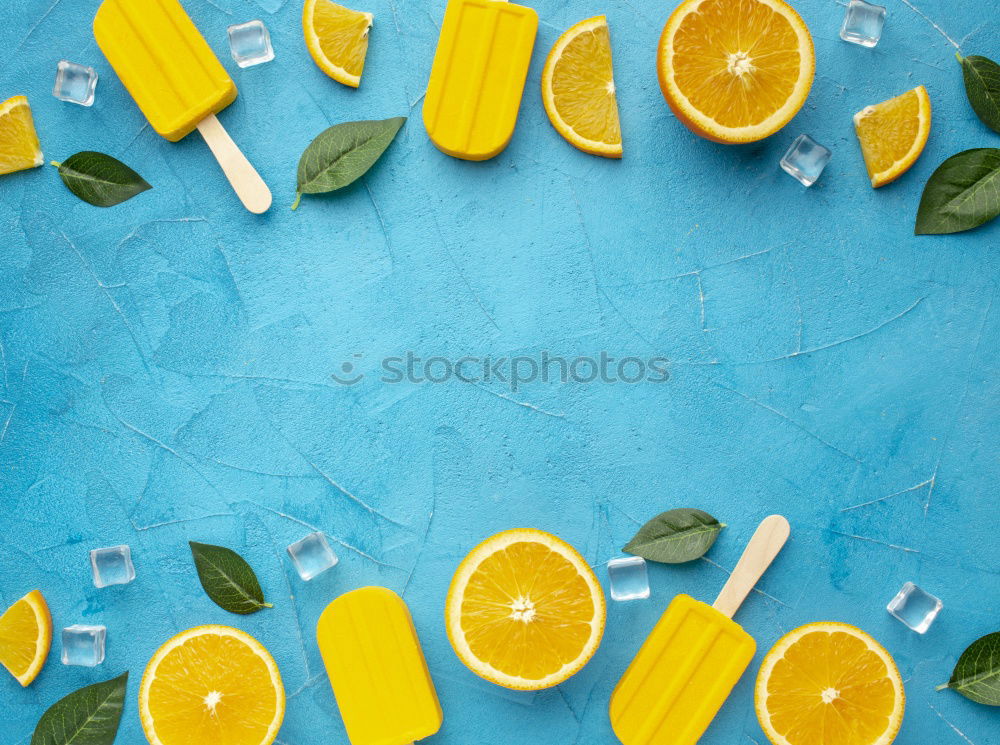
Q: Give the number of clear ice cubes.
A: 9